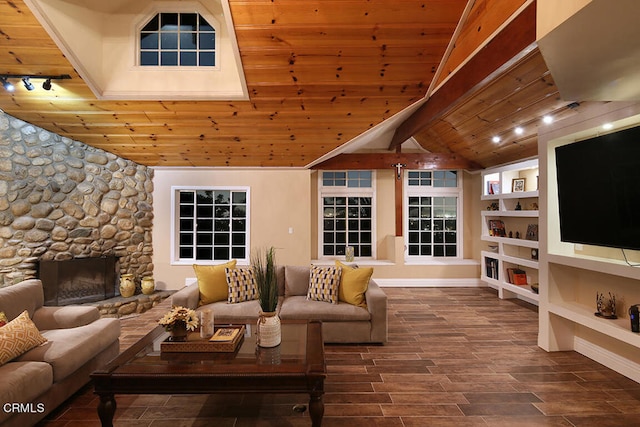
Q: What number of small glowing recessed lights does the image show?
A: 4